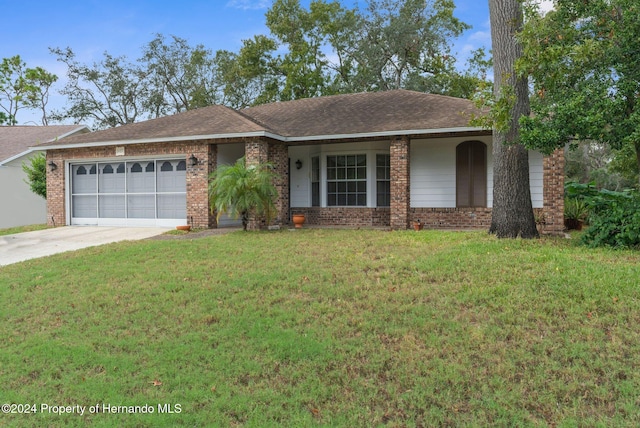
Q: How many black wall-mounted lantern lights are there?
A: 3